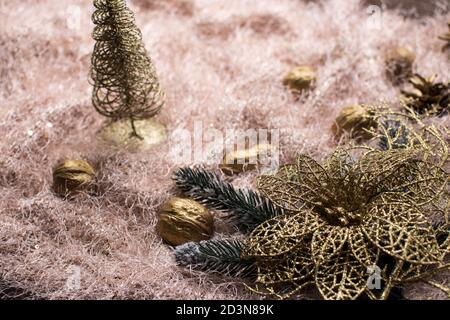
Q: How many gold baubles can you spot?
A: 6